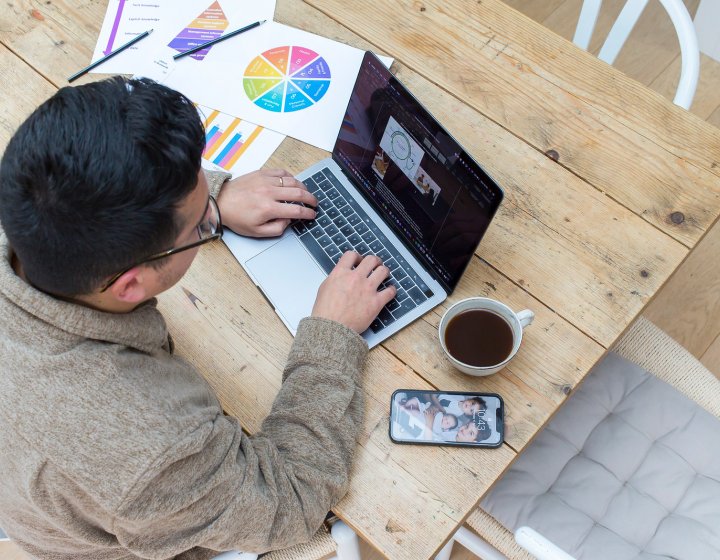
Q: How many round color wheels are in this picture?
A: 1